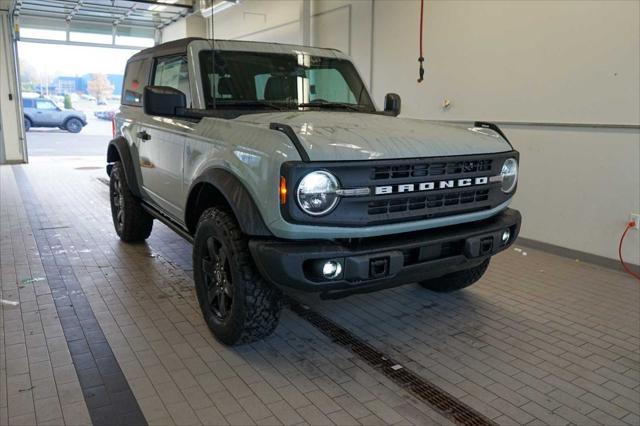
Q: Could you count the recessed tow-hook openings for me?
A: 2